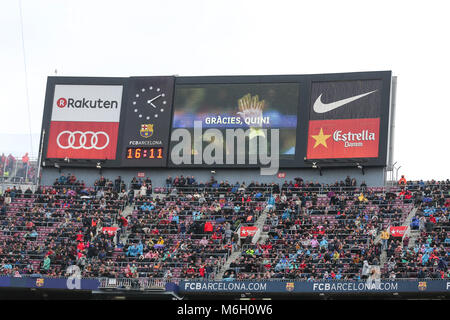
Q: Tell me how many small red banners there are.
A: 3